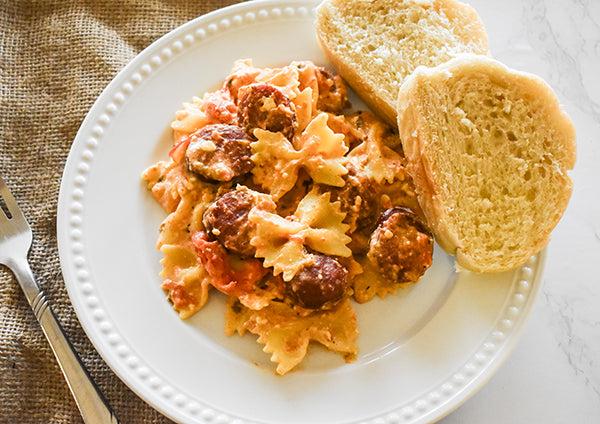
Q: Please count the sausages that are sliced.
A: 7